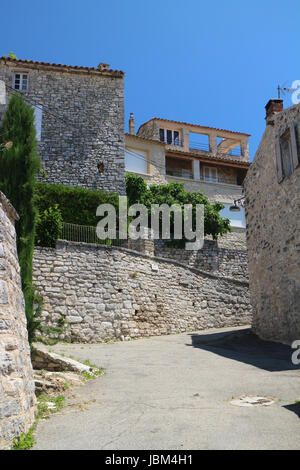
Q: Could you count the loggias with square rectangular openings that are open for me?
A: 2